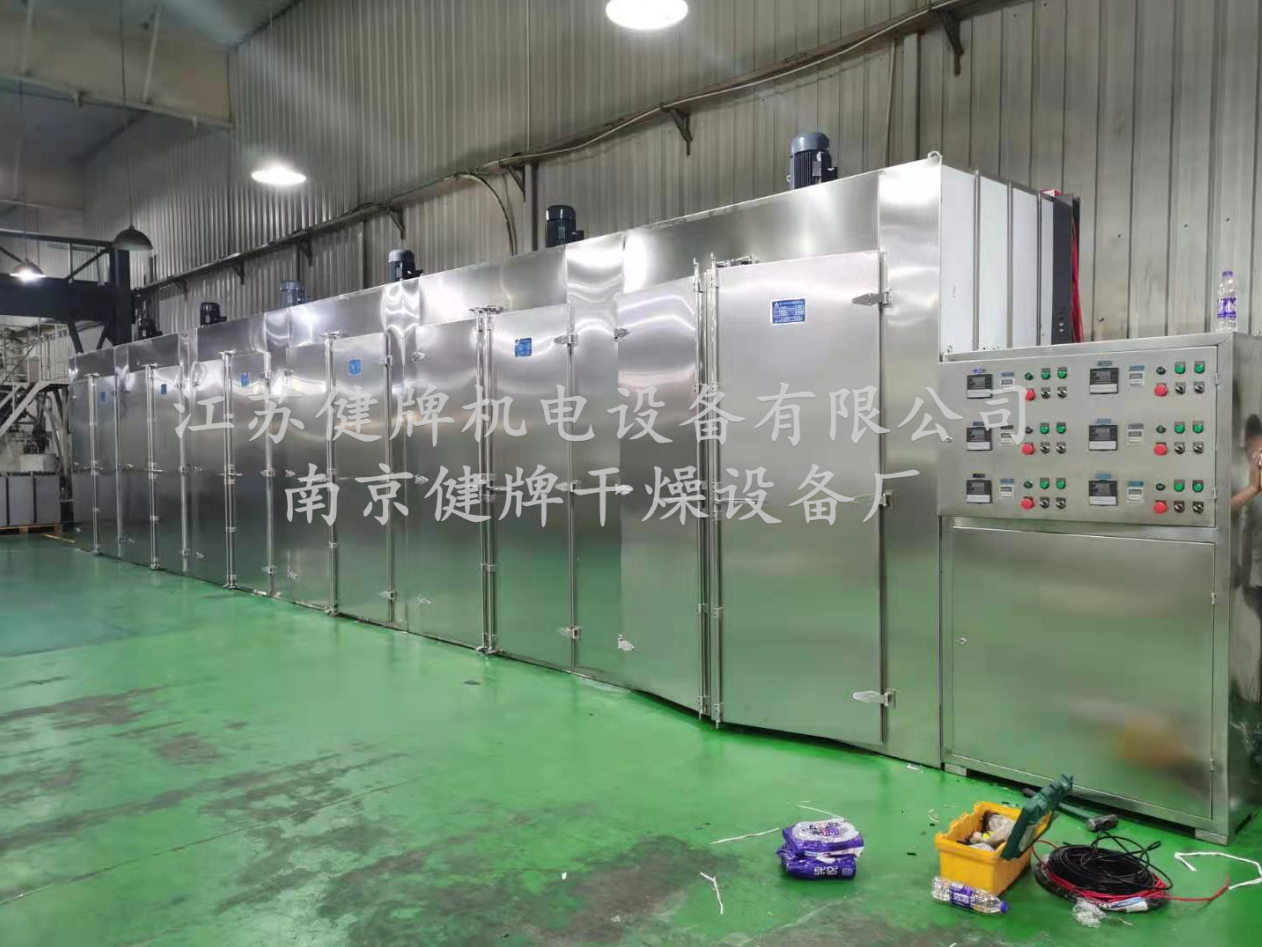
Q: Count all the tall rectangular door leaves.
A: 12